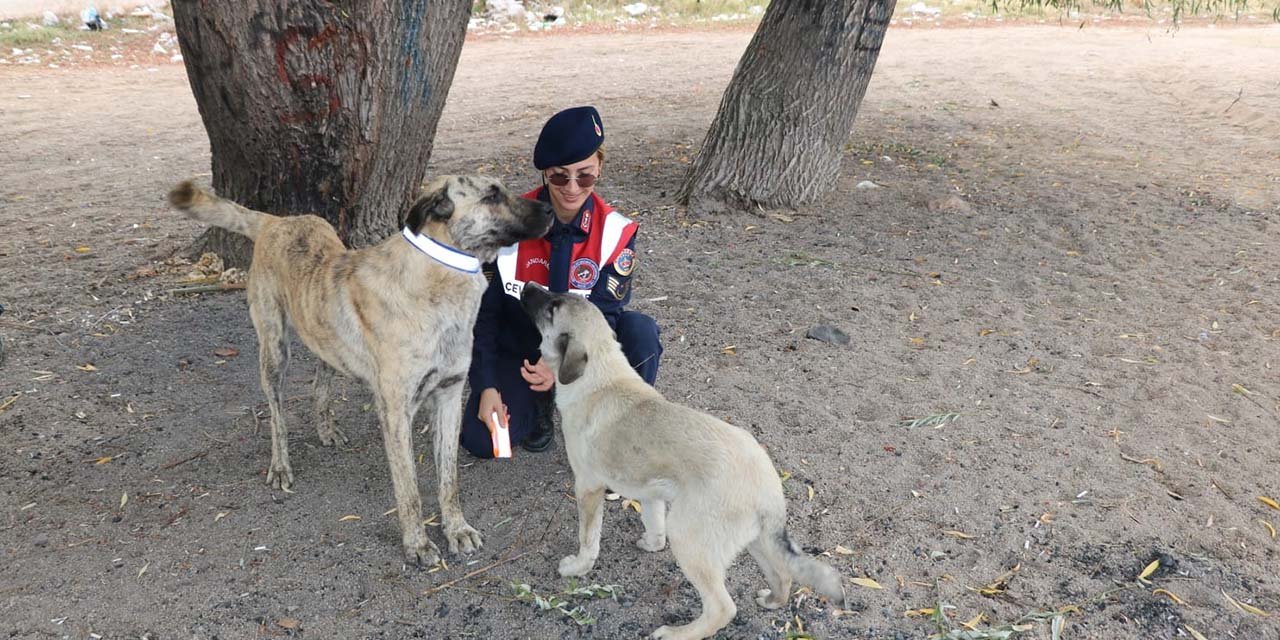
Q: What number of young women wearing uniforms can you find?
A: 1